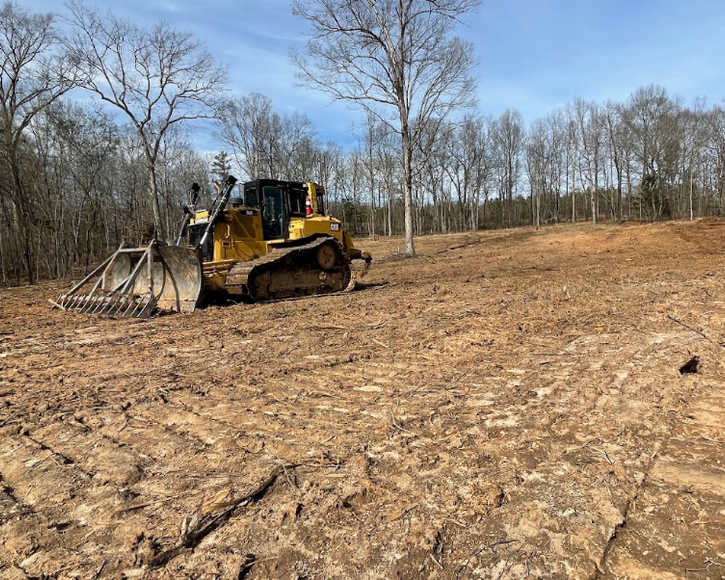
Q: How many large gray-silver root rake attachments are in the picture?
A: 1